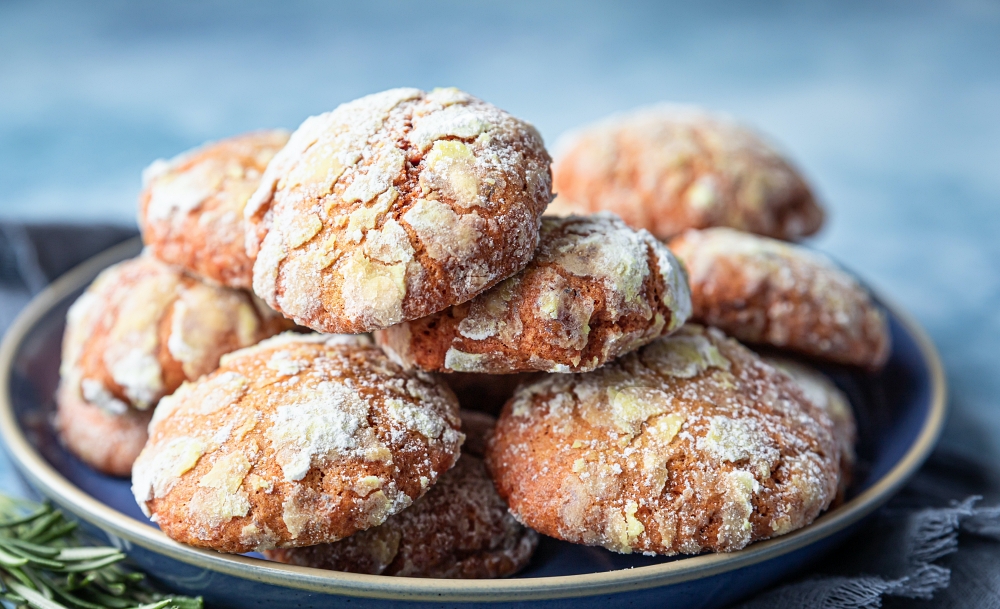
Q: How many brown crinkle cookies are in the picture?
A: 11